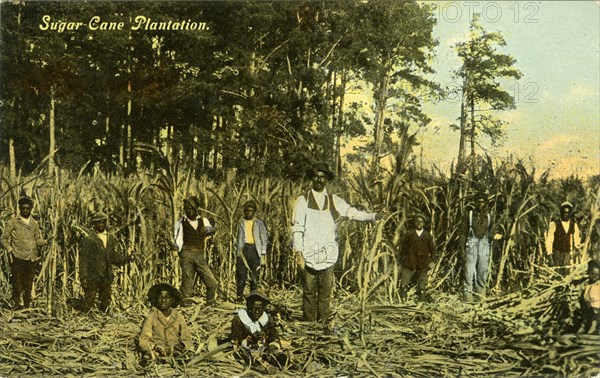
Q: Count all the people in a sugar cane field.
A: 11